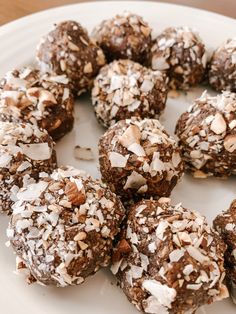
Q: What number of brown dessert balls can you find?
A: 12